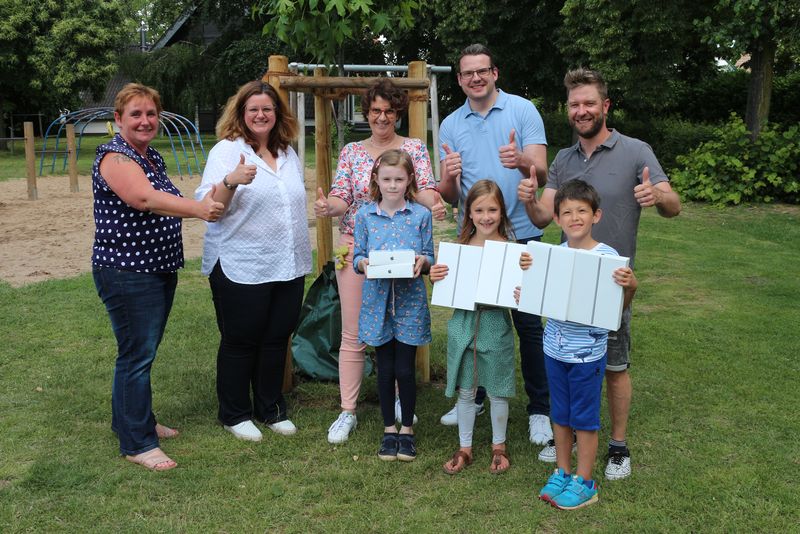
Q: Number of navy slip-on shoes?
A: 2